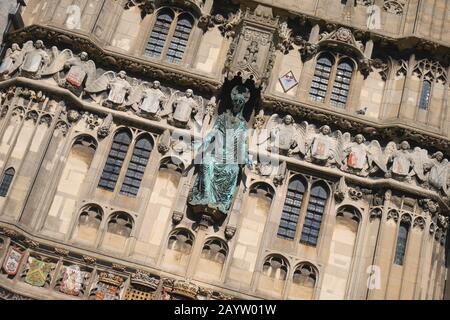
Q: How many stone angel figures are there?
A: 11